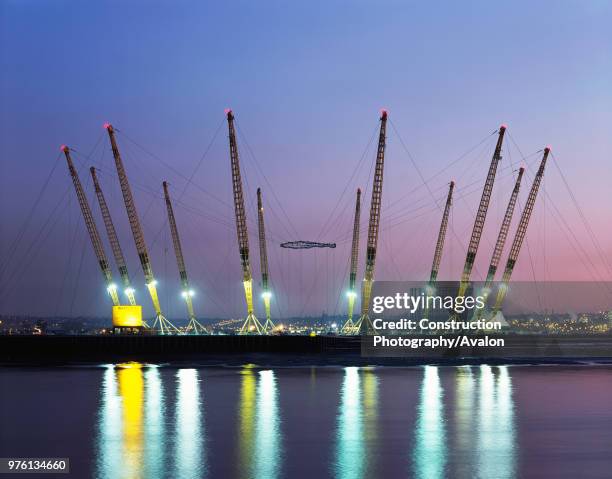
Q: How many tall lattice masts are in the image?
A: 12